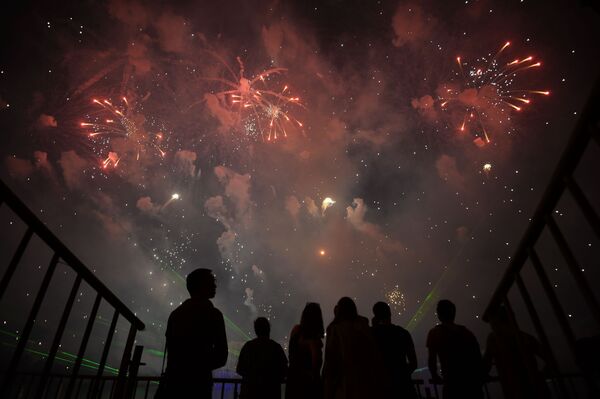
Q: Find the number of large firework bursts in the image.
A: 3